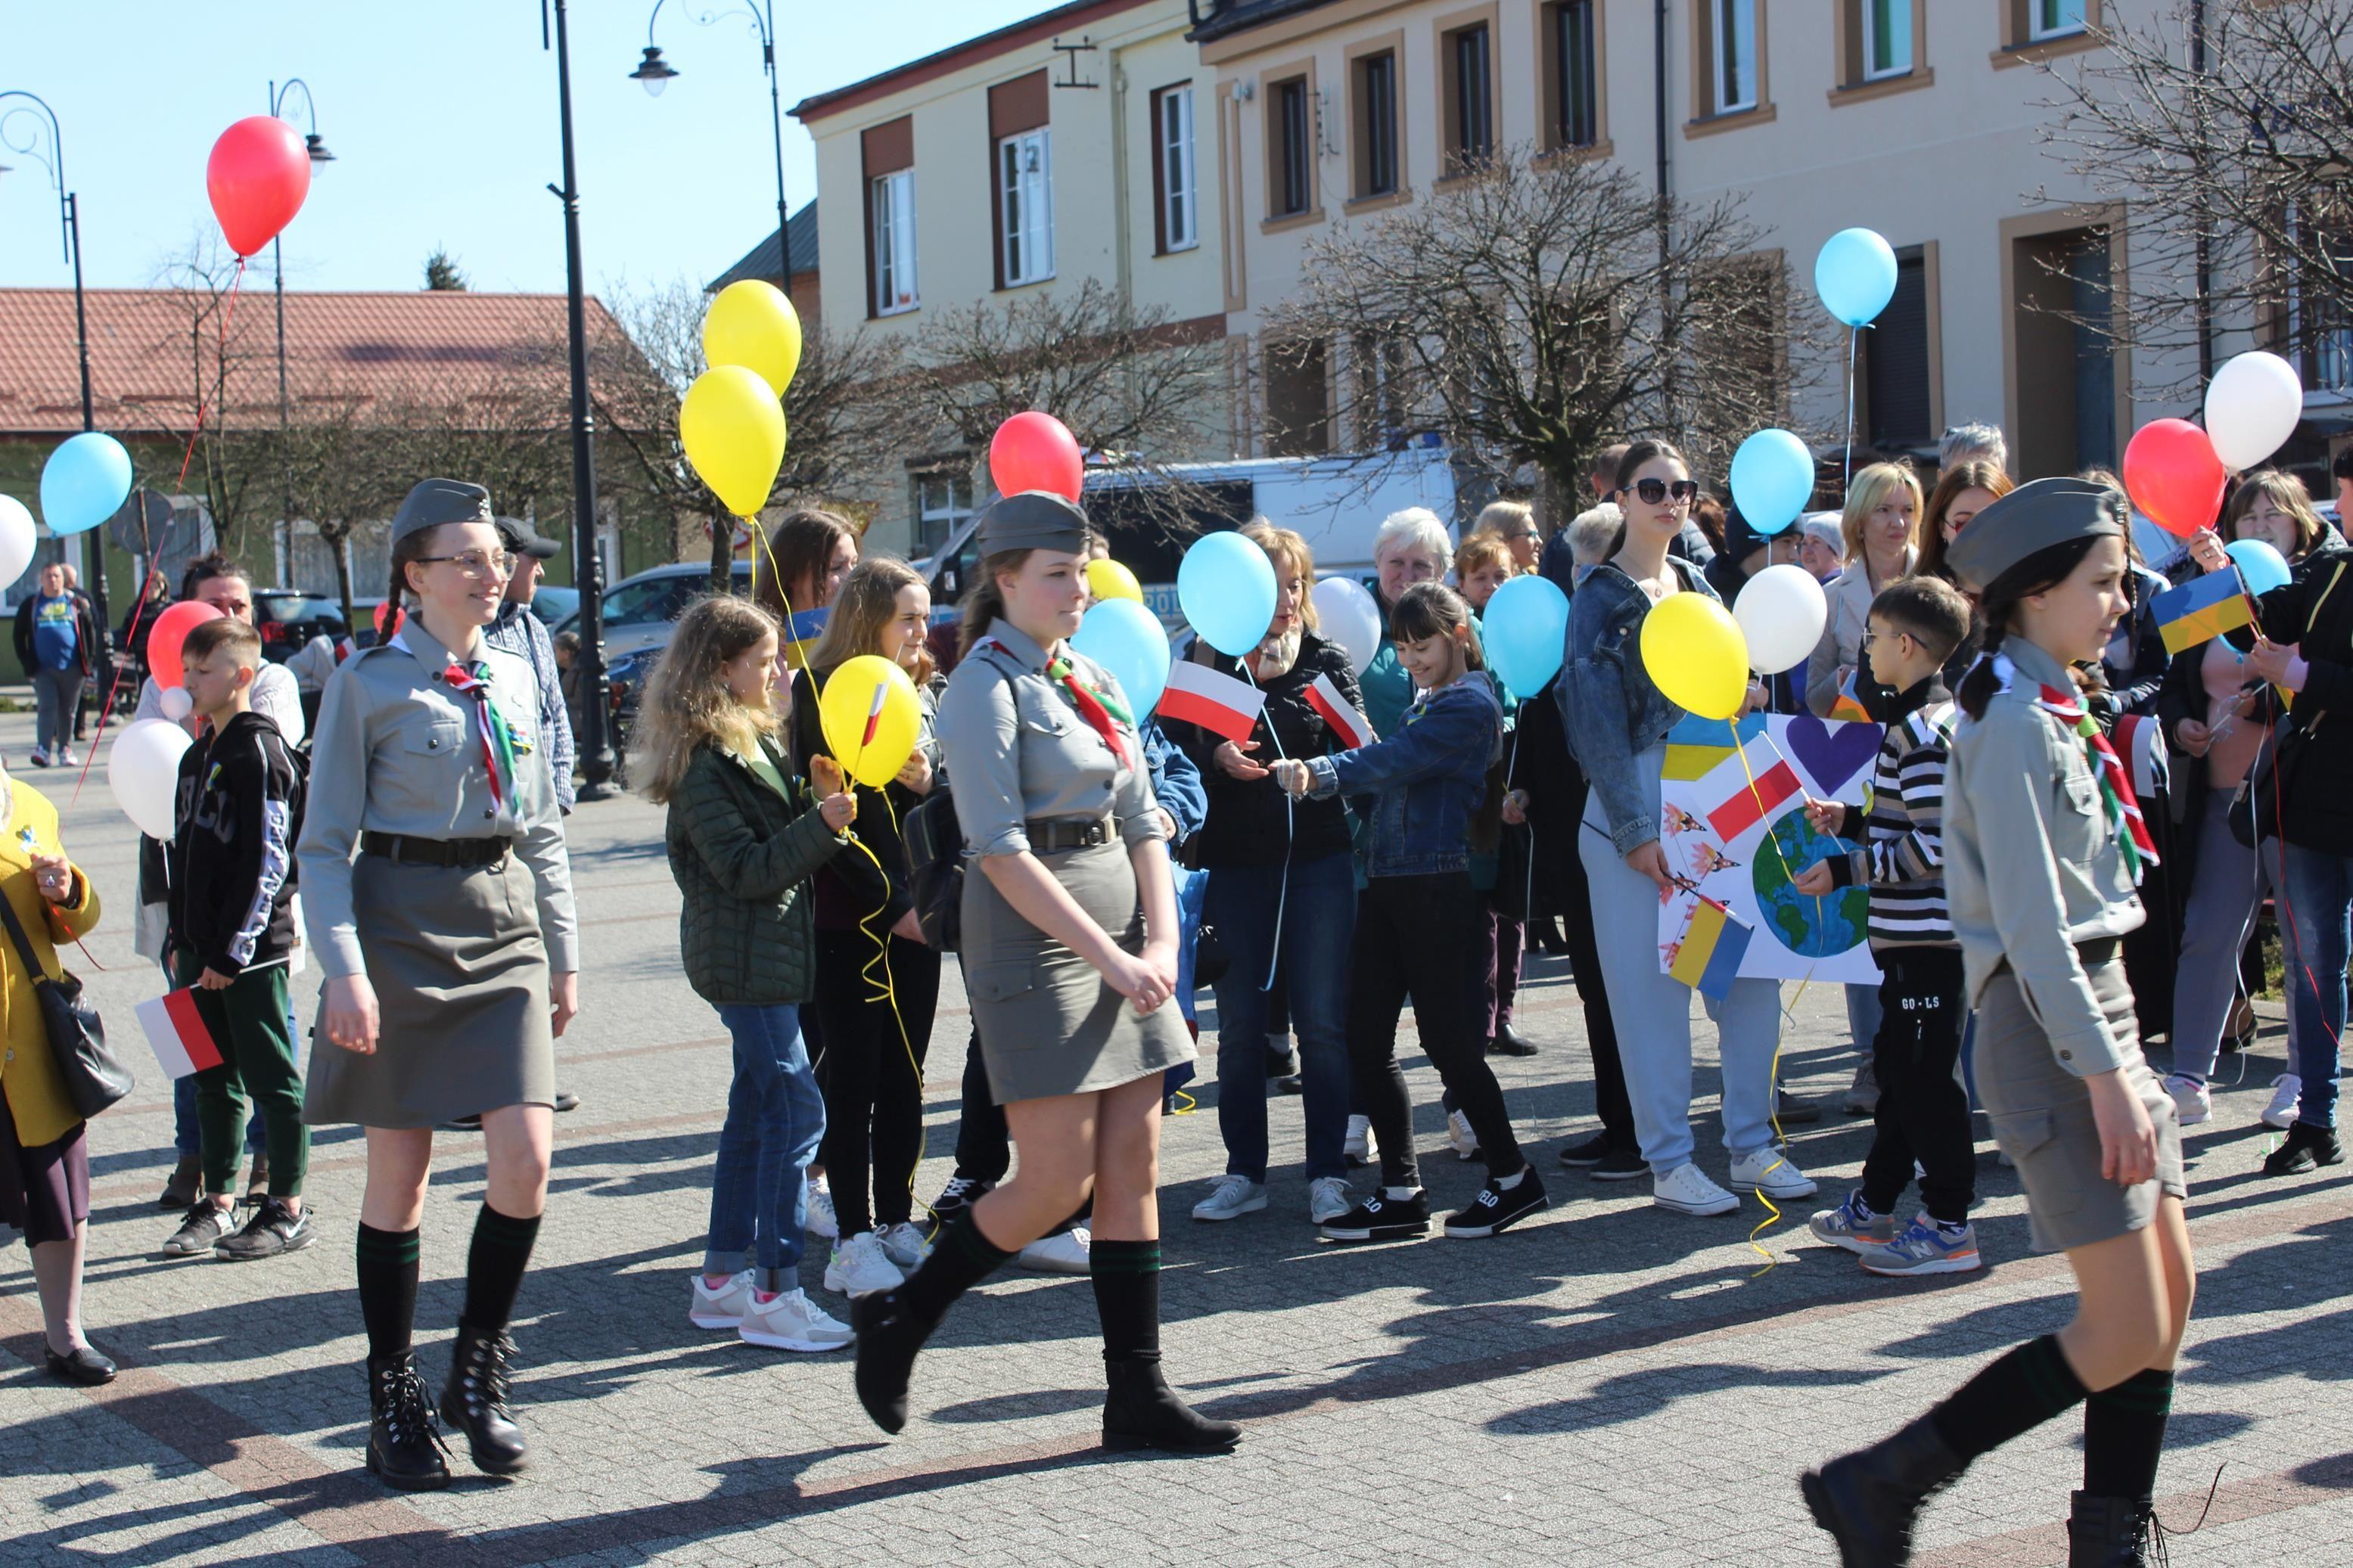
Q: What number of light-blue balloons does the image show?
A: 7